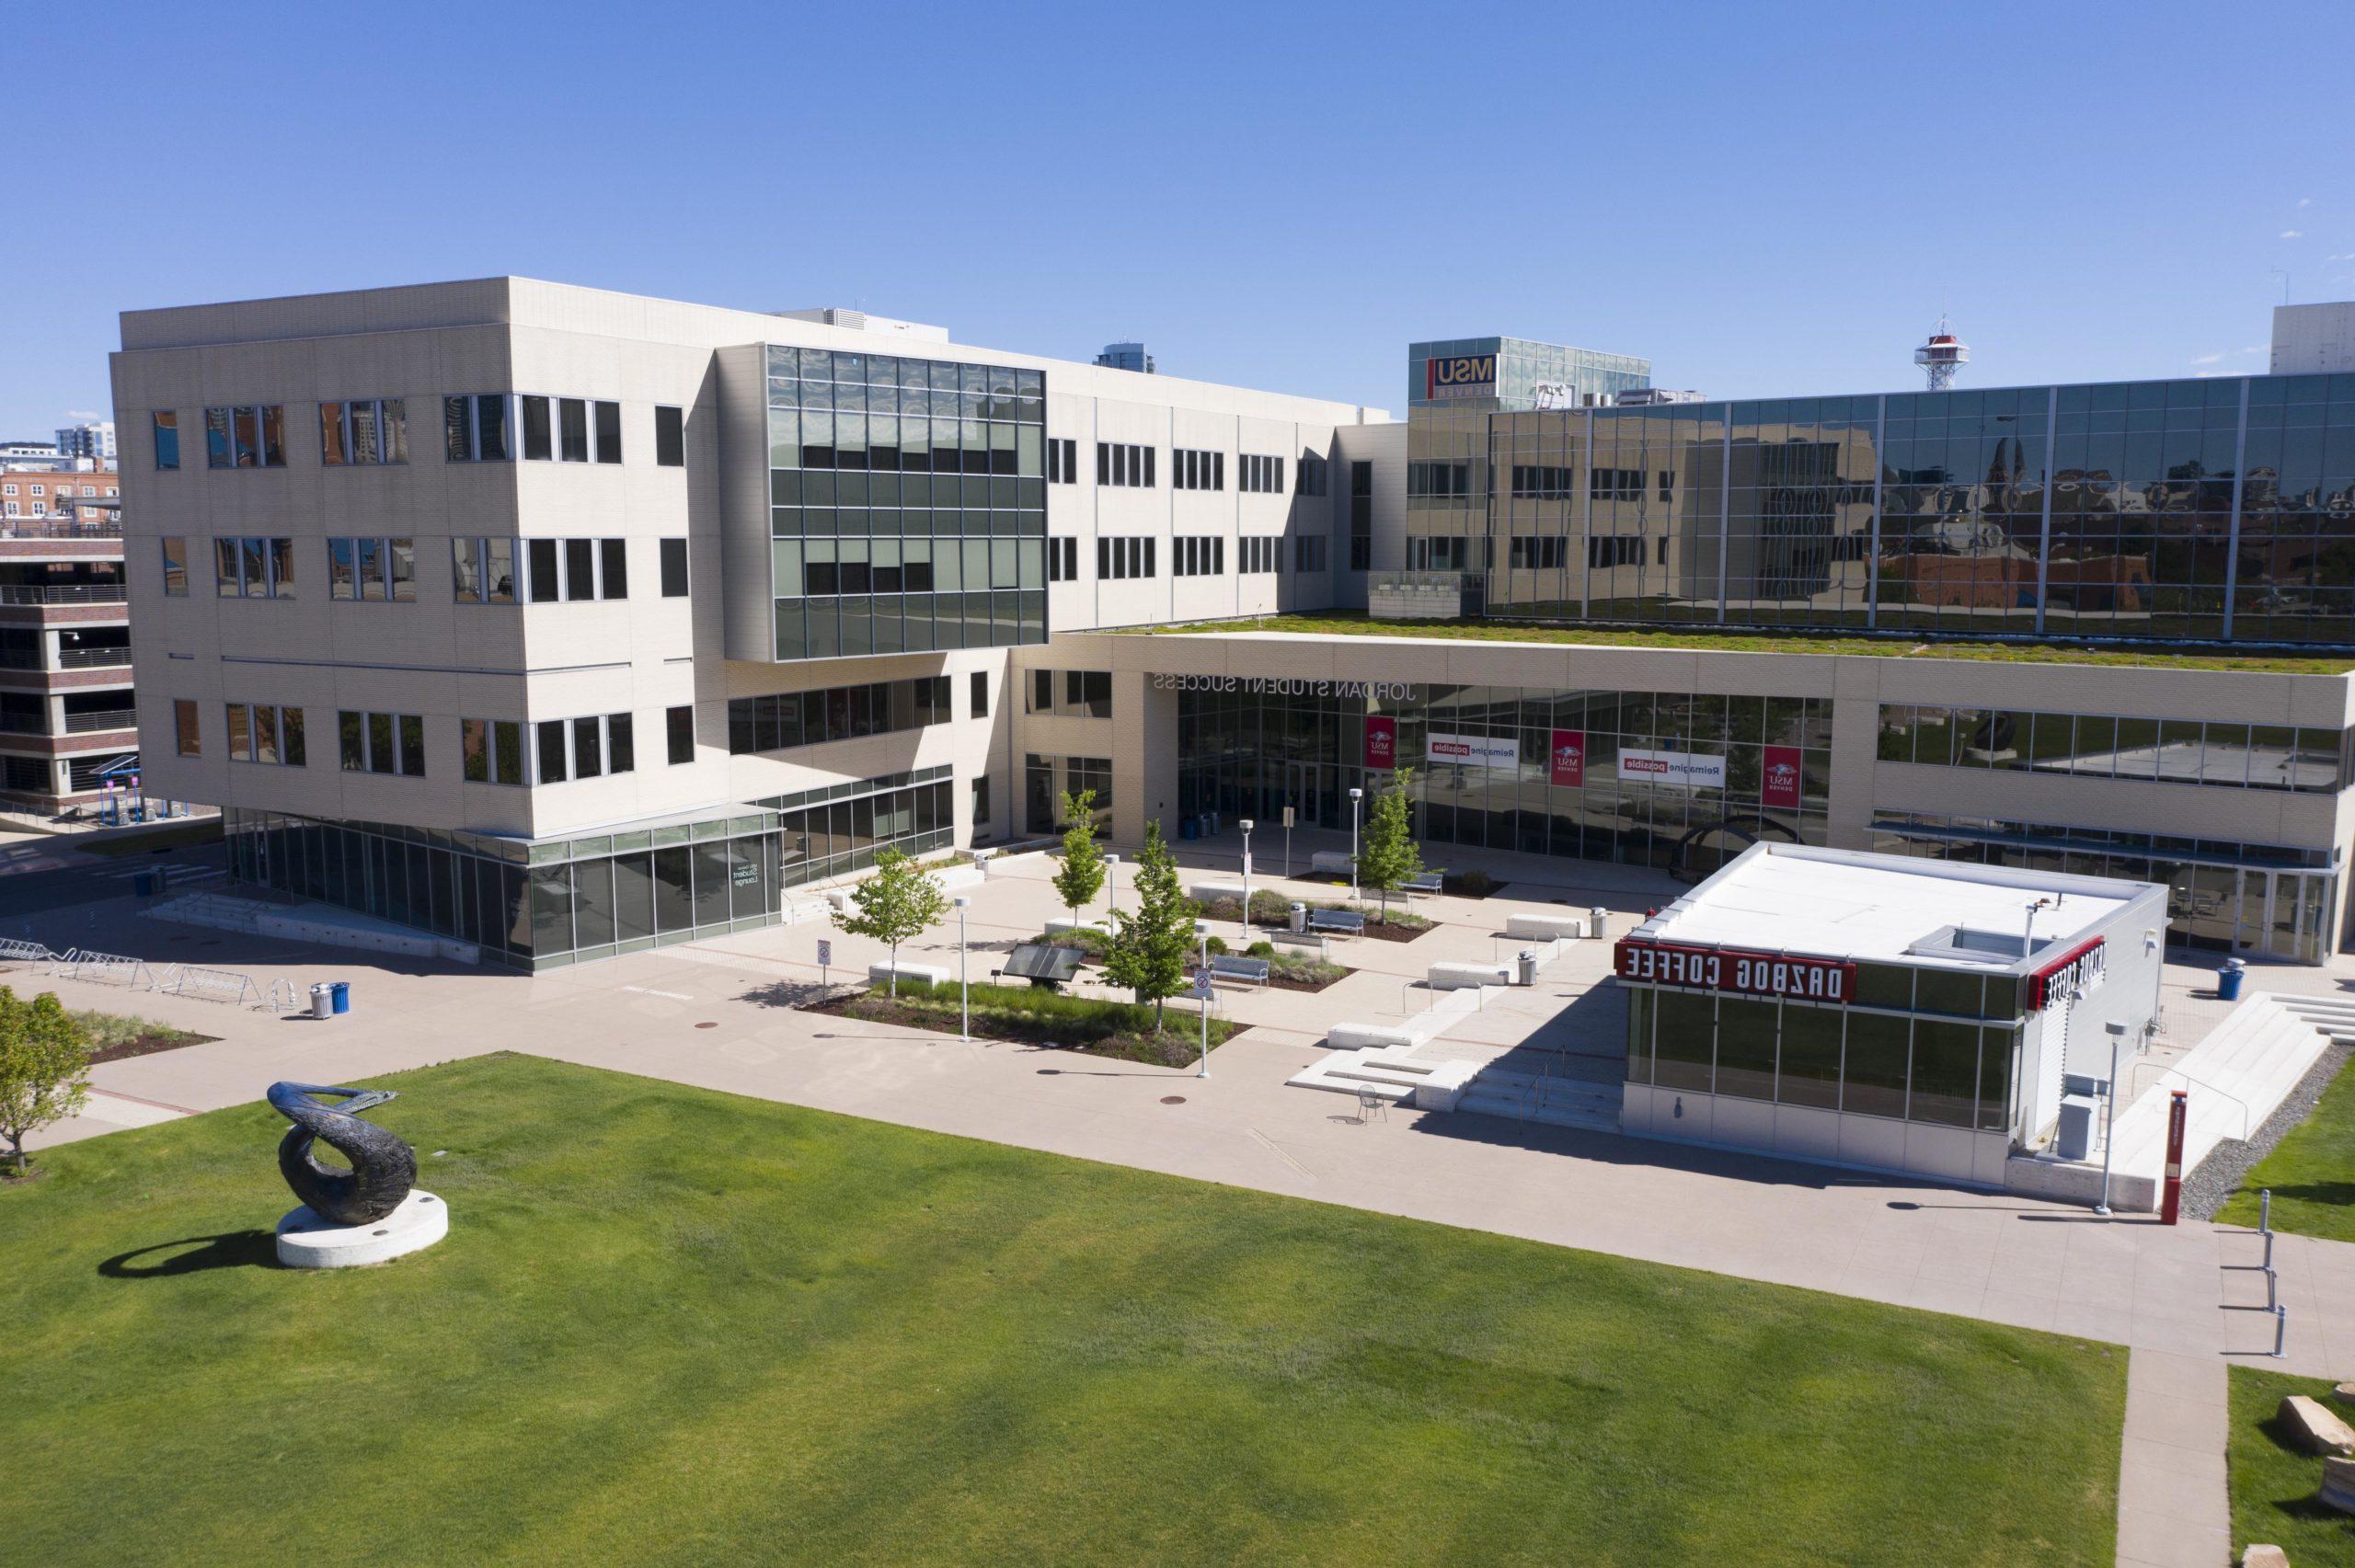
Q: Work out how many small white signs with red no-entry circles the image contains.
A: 2